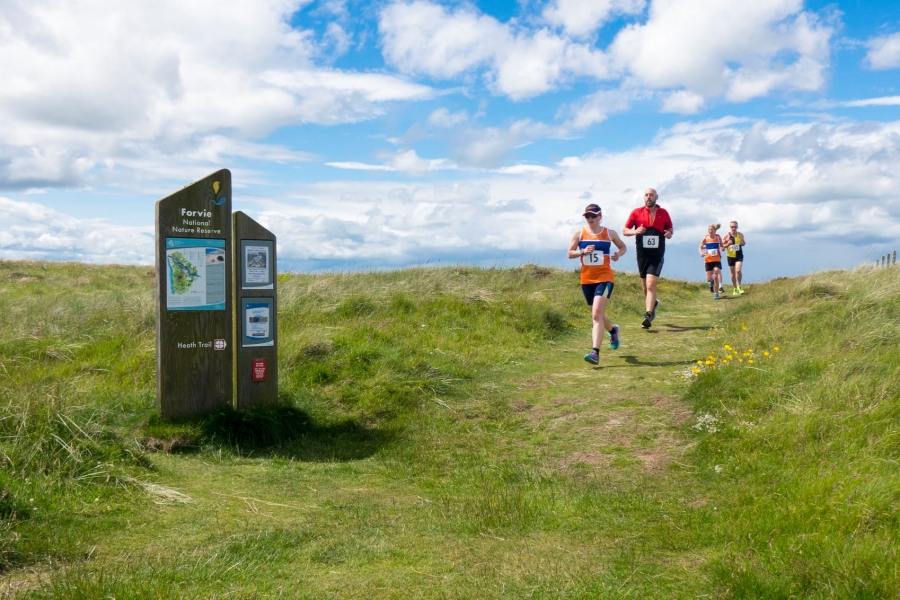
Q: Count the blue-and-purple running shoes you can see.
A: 2